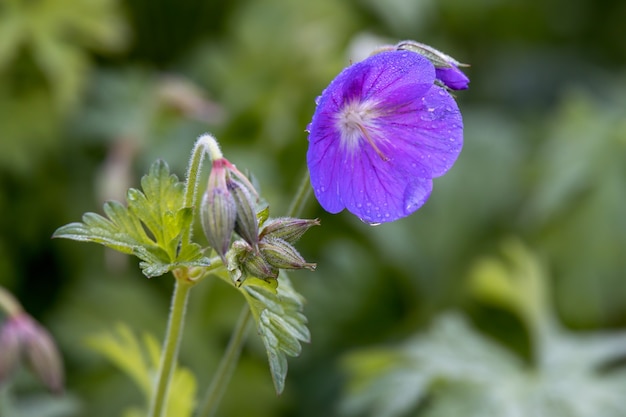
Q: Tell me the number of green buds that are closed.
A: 5